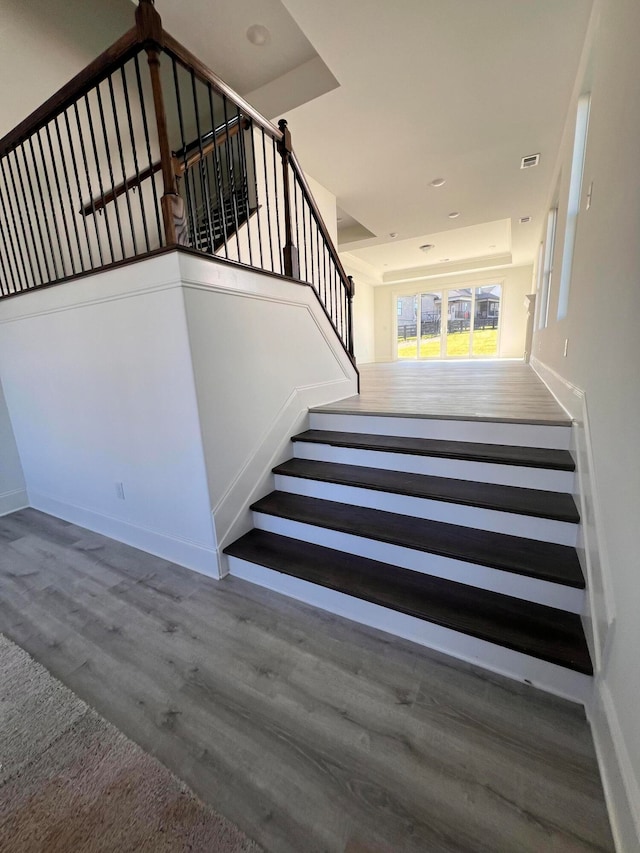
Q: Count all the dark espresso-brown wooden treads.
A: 4